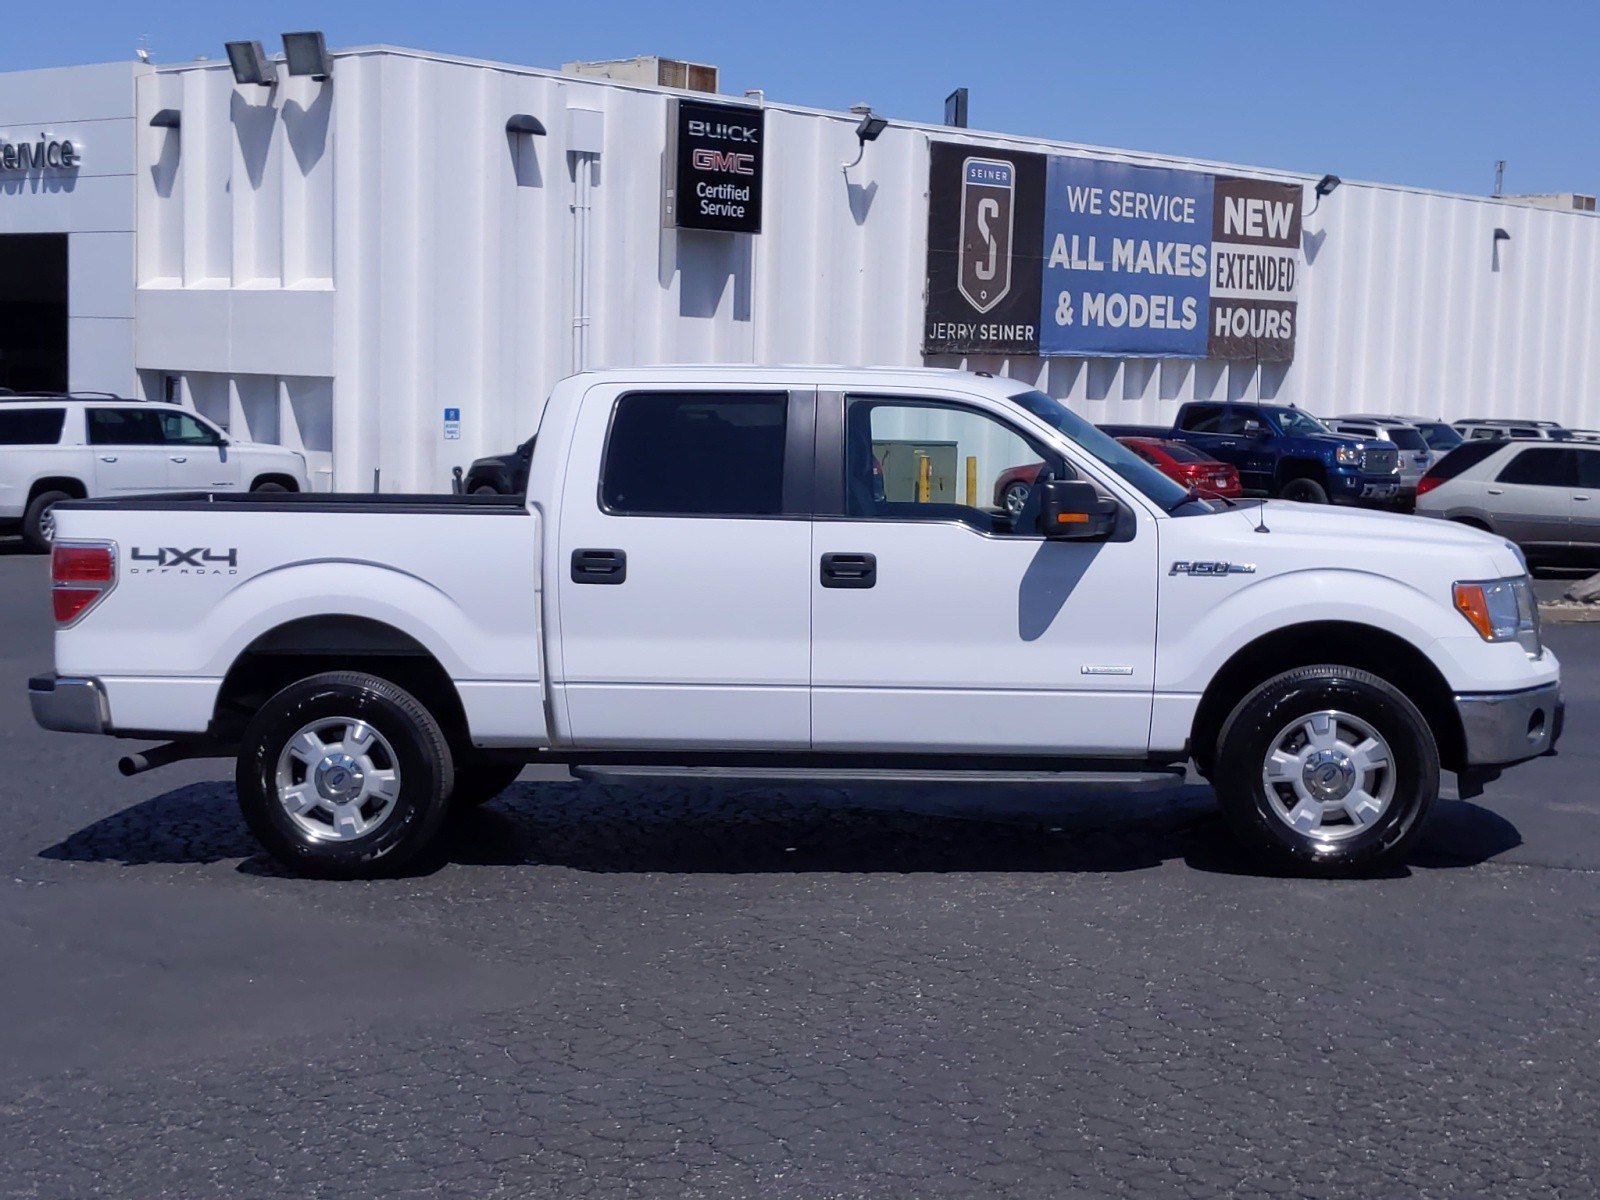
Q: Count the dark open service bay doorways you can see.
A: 1